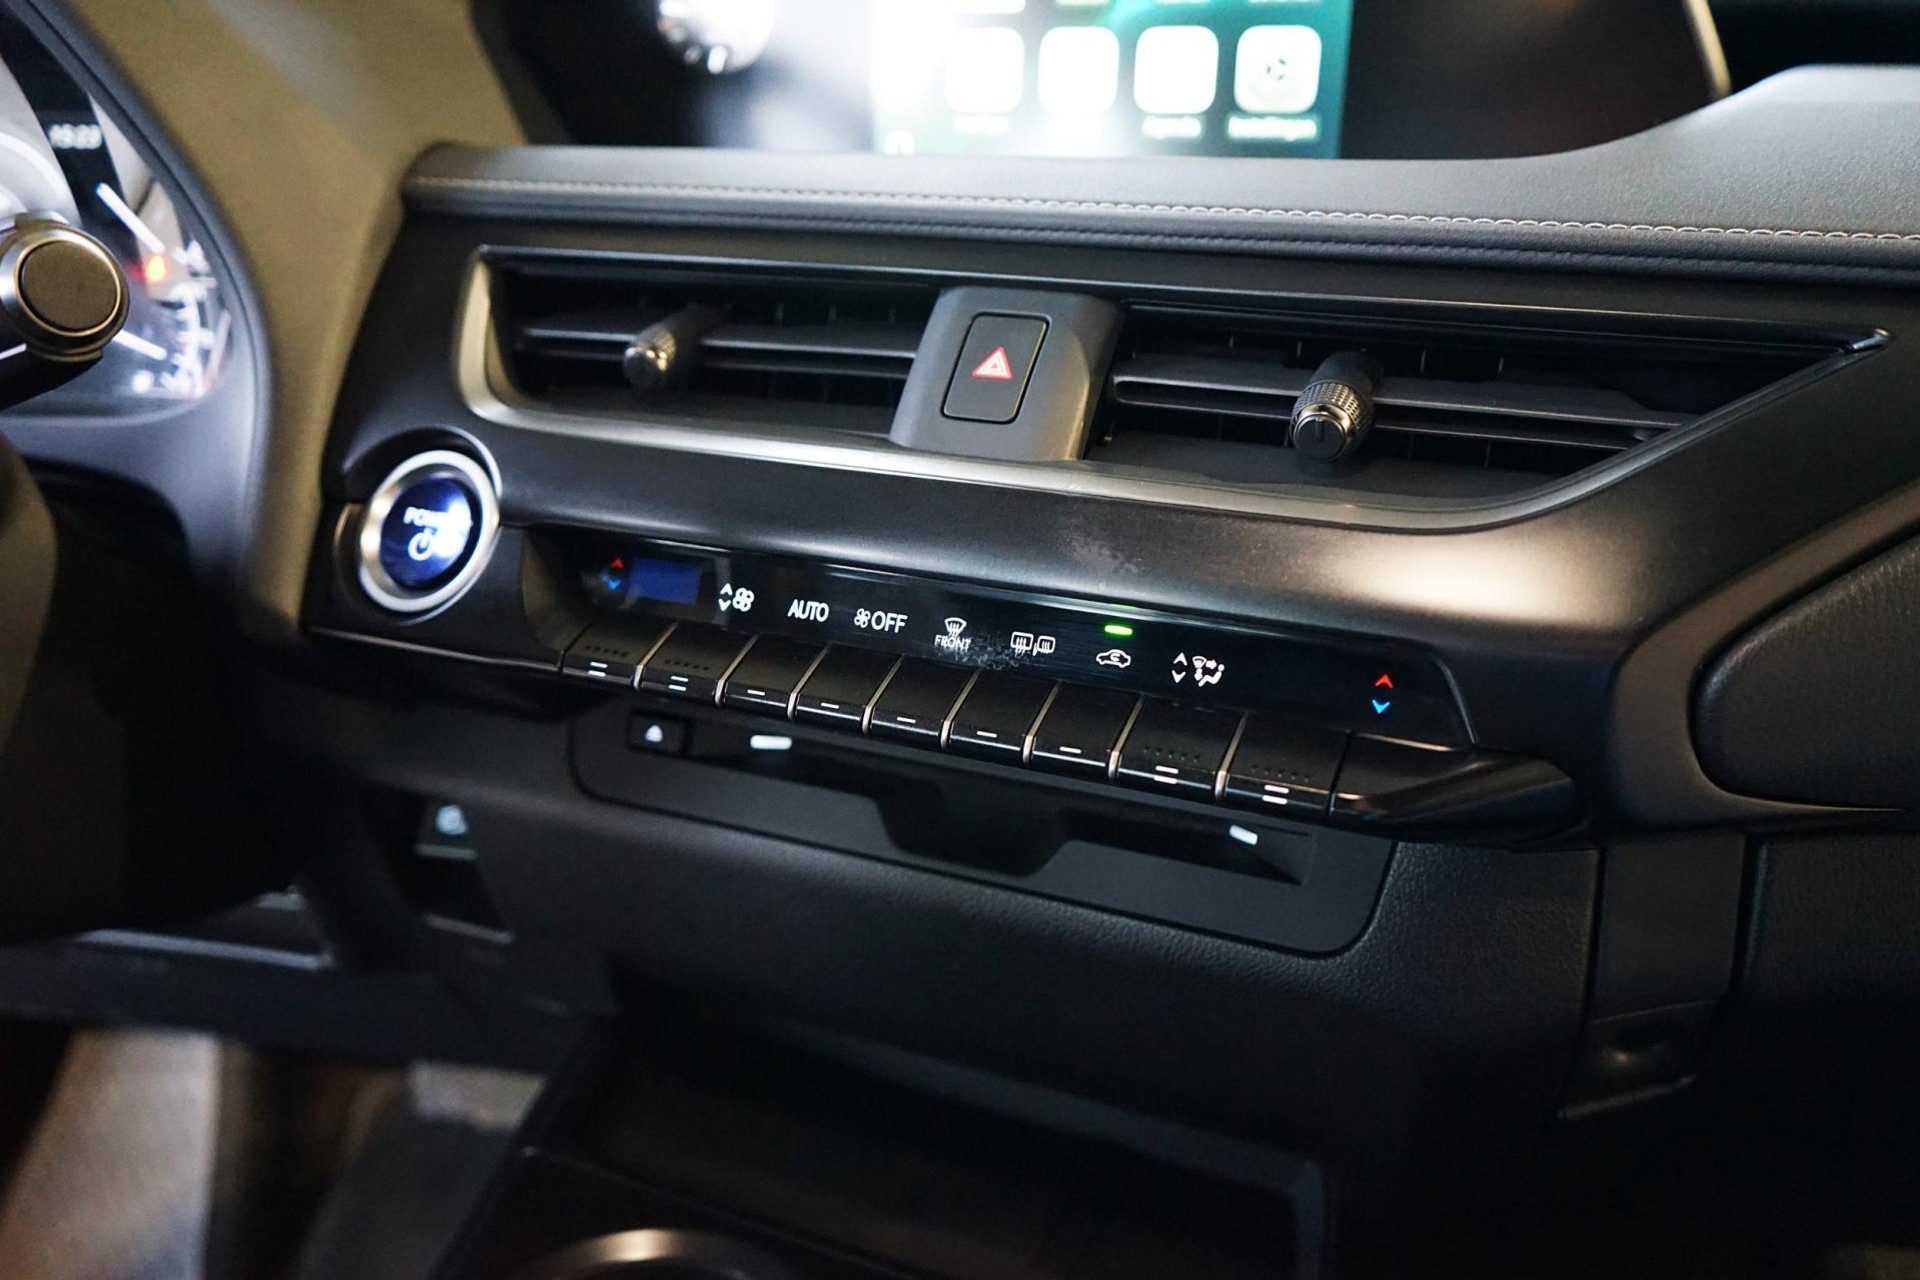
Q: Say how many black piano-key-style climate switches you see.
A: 9